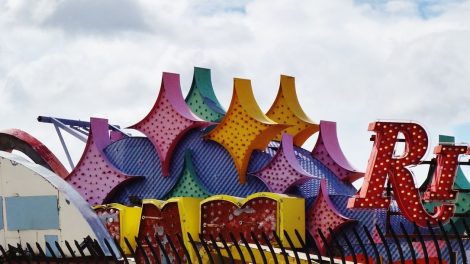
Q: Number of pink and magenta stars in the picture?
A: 5